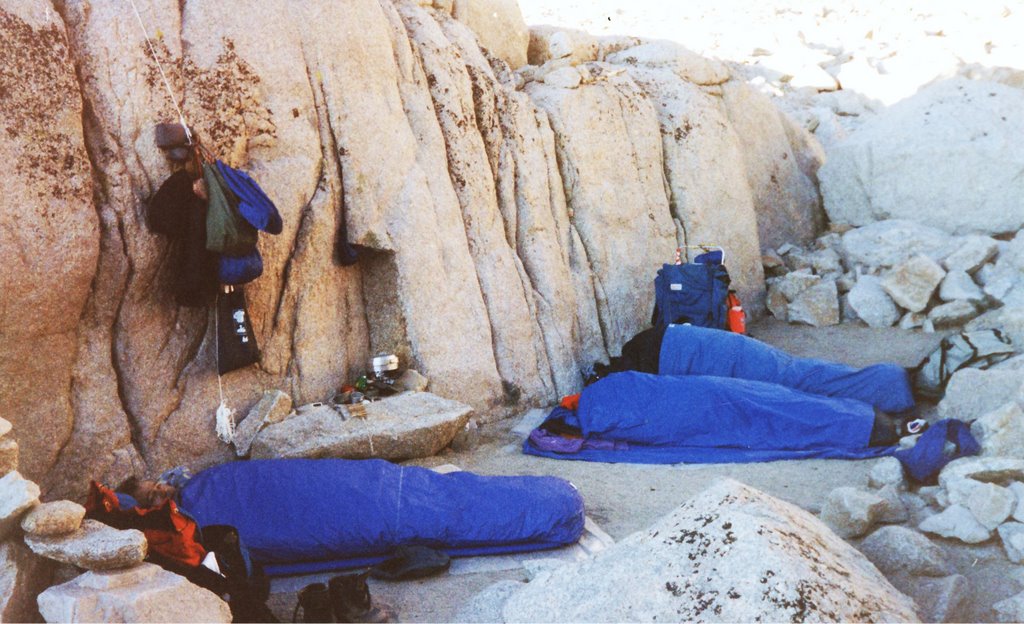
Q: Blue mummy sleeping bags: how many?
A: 3